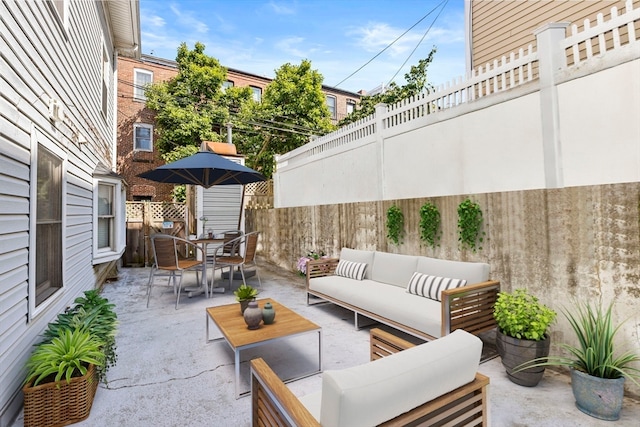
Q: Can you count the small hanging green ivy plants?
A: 3